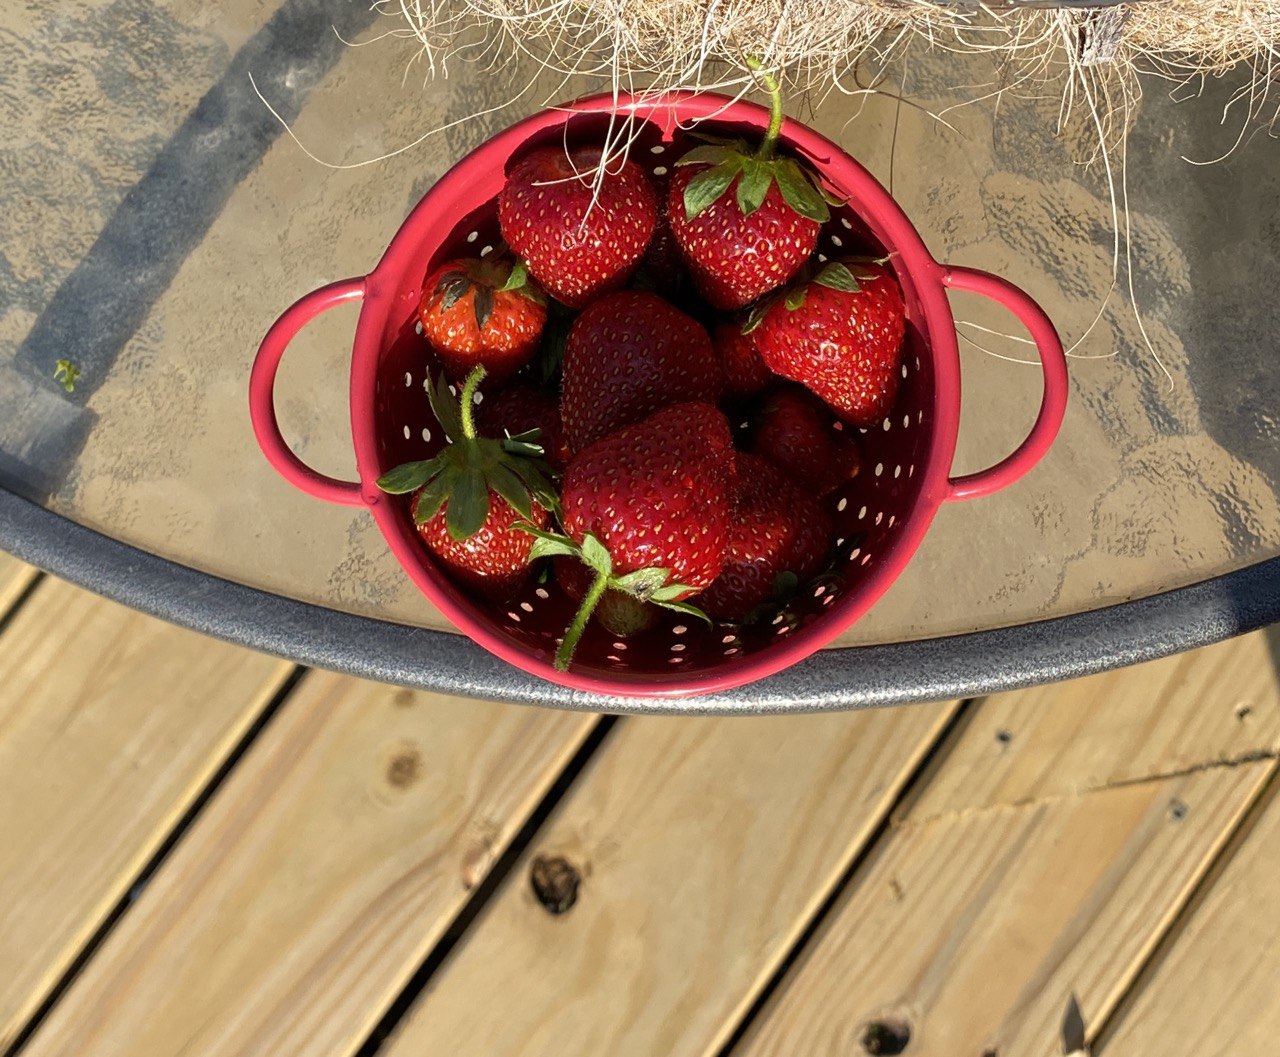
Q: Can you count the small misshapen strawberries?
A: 1